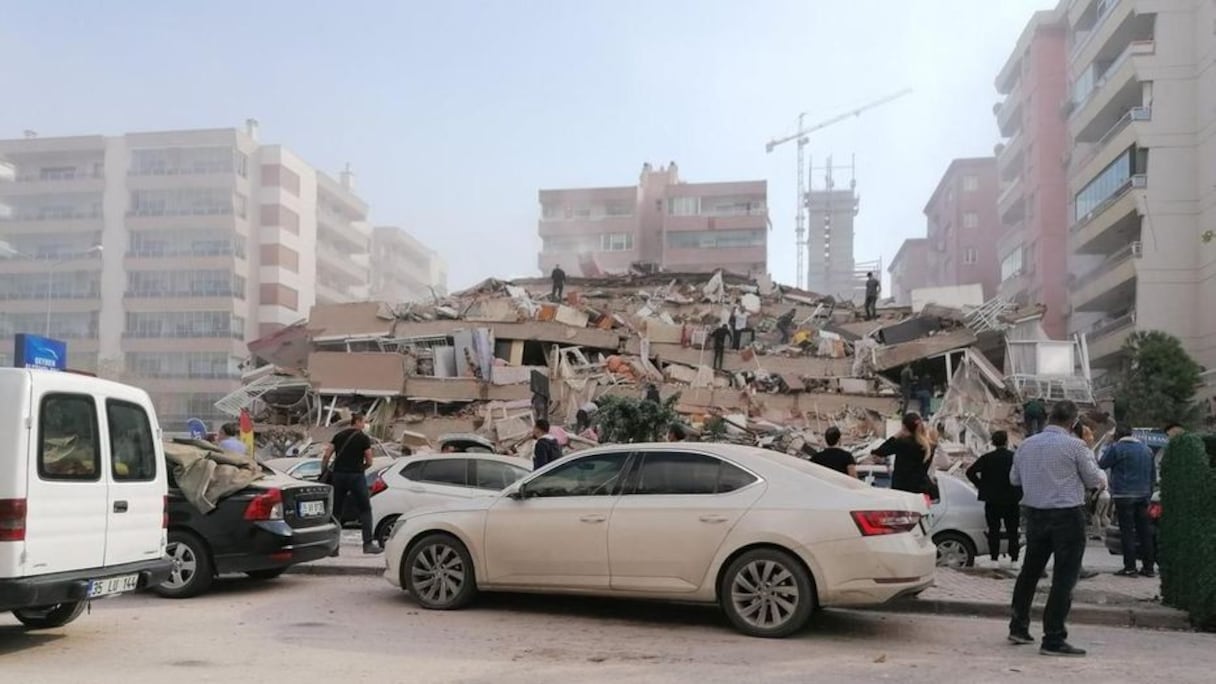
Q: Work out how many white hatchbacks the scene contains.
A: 1